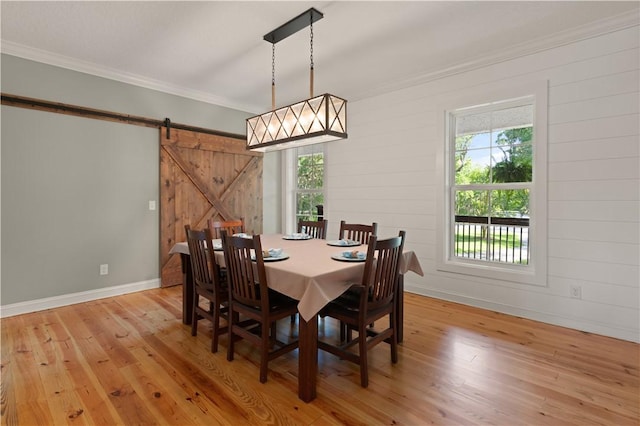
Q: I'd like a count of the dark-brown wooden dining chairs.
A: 6